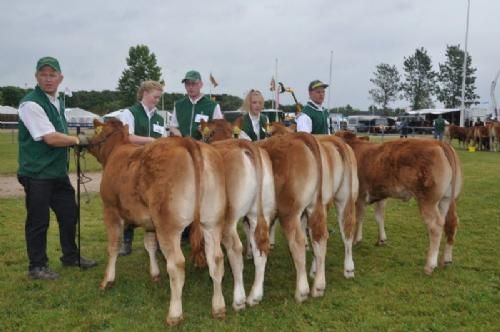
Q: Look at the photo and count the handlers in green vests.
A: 5